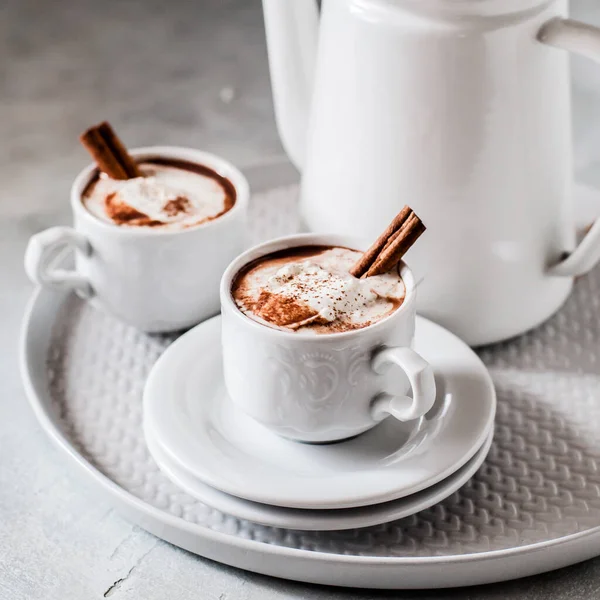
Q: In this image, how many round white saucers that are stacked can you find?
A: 2